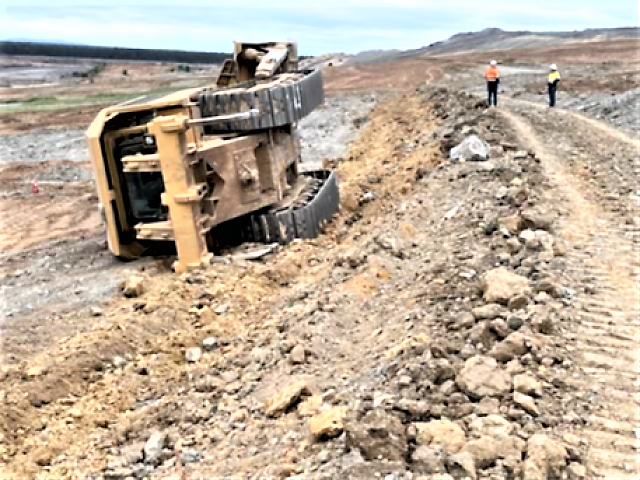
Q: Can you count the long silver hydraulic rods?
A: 1